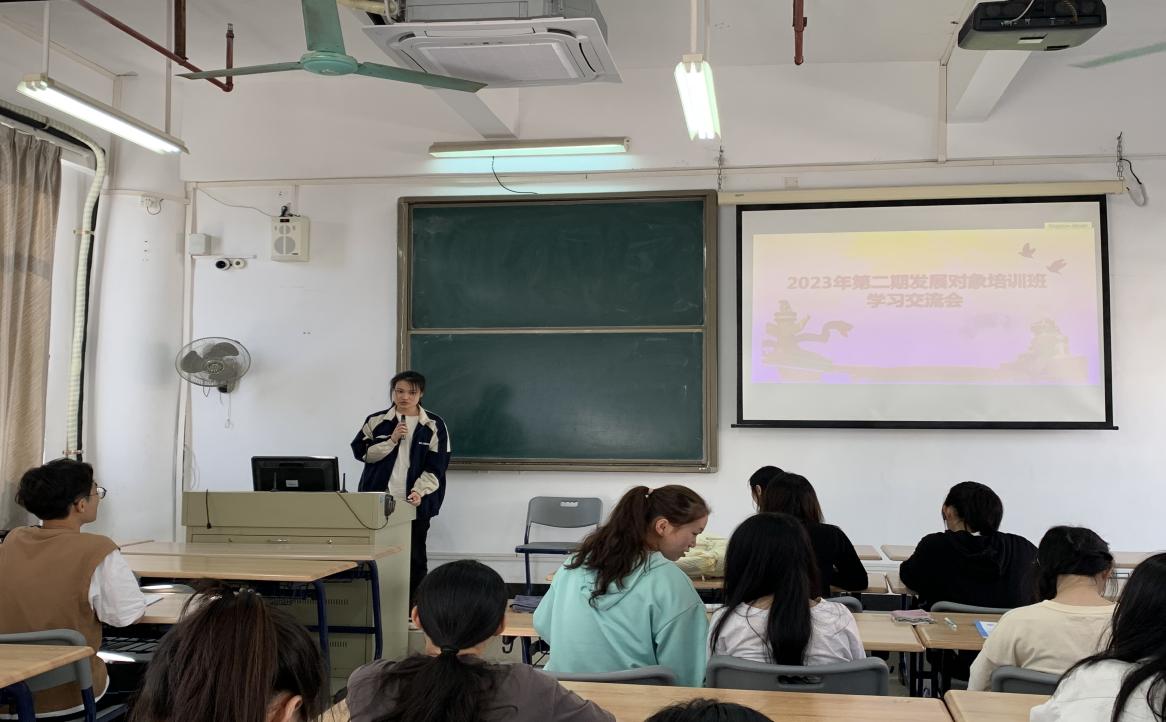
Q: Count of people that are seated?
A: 11